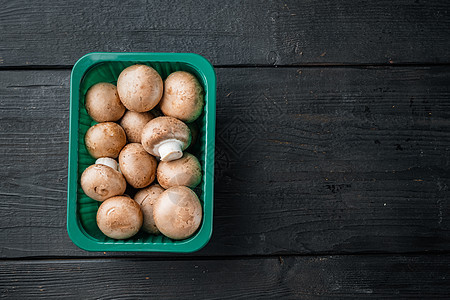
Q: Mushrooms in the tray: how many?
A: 12